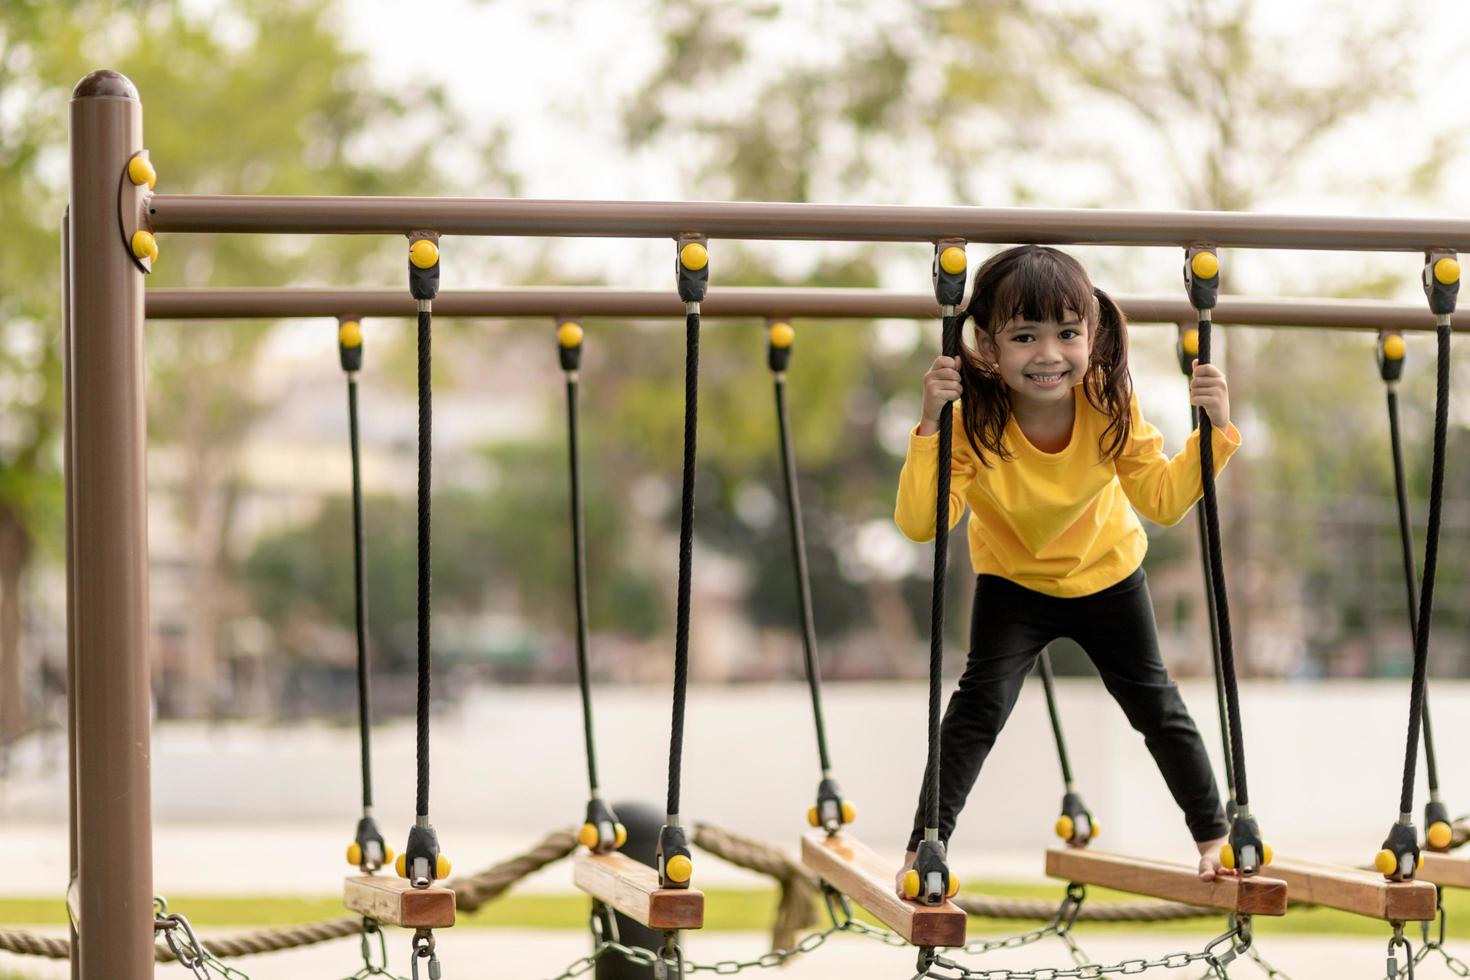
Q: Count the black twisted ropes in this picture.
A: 11